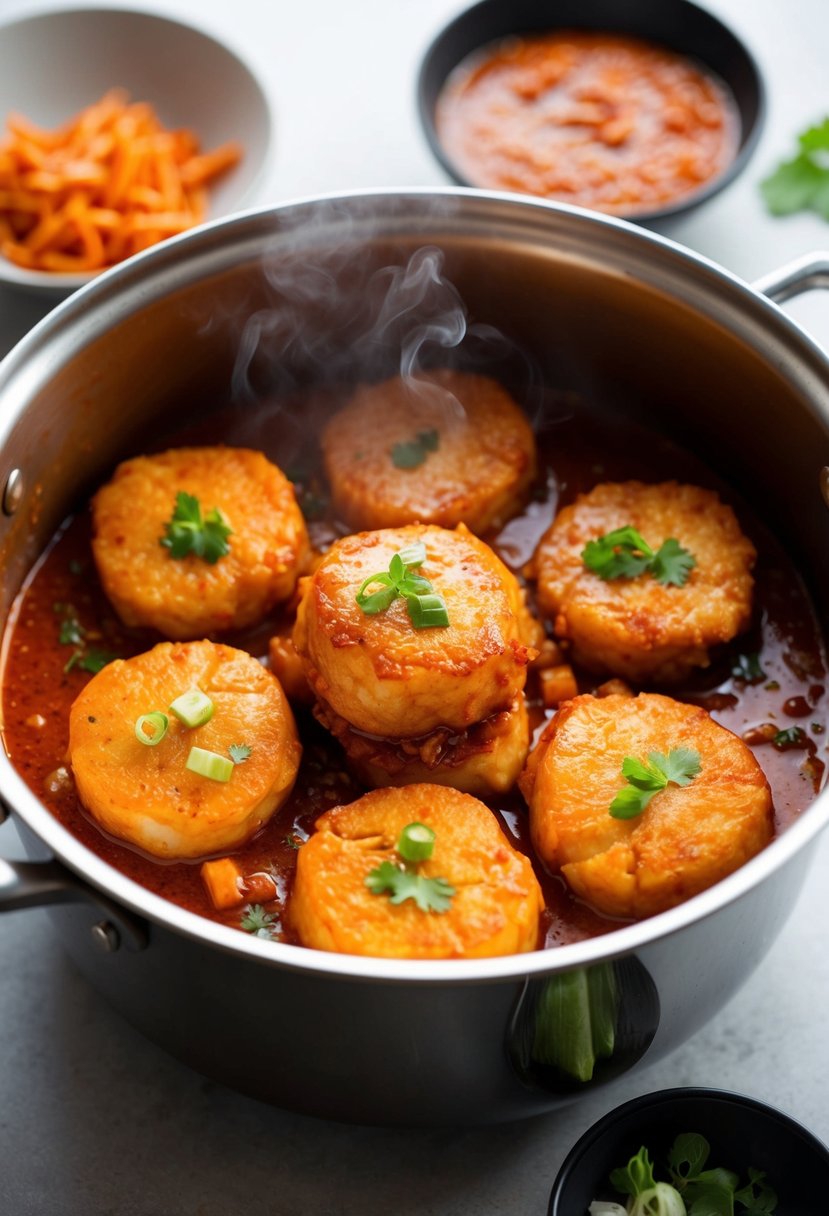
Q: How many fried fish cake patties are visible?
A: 8